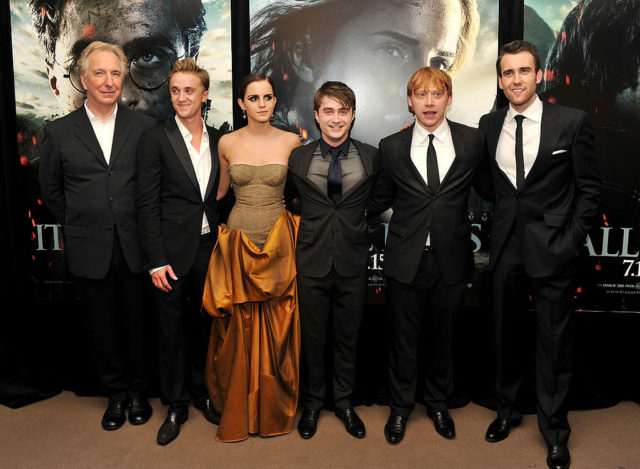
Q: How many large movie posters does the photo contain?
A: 3